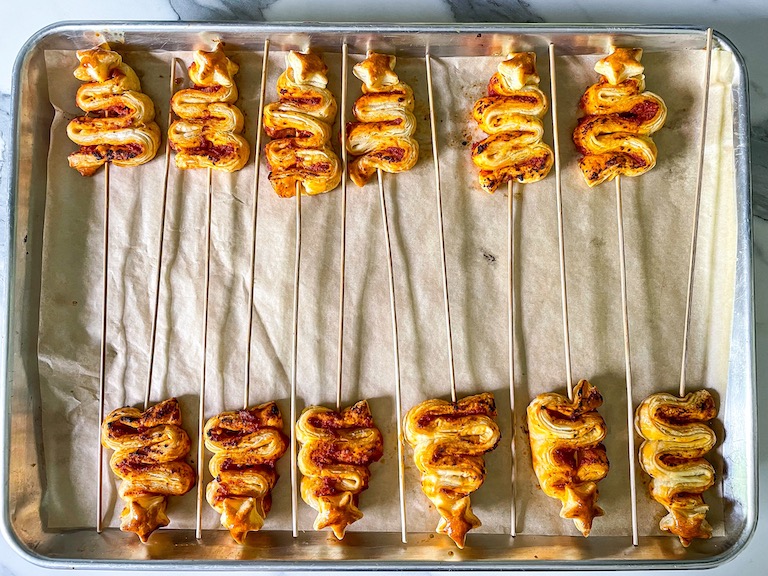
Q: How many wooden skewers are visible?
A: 12